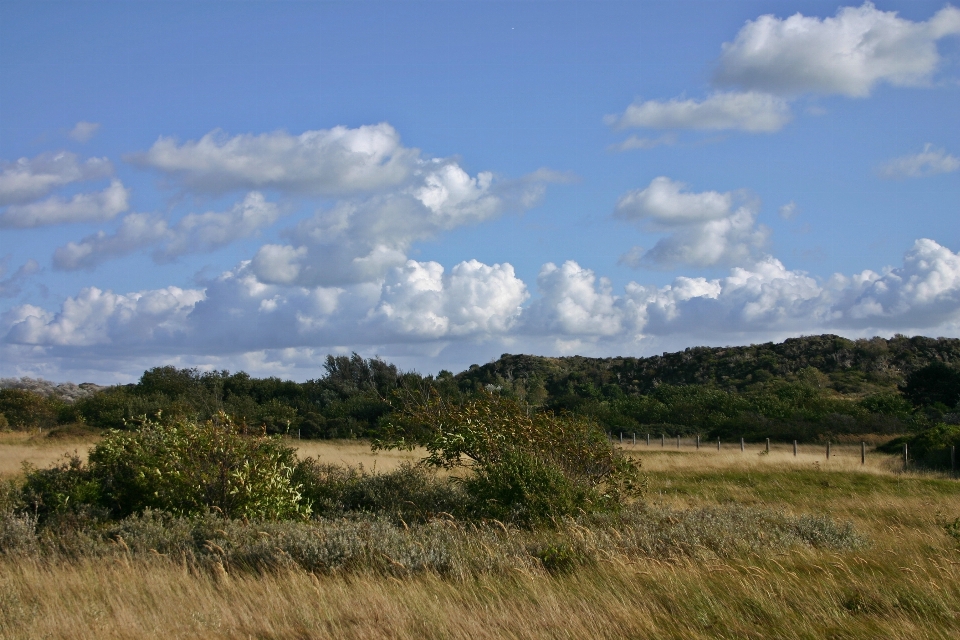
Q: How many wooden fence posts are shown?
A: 15